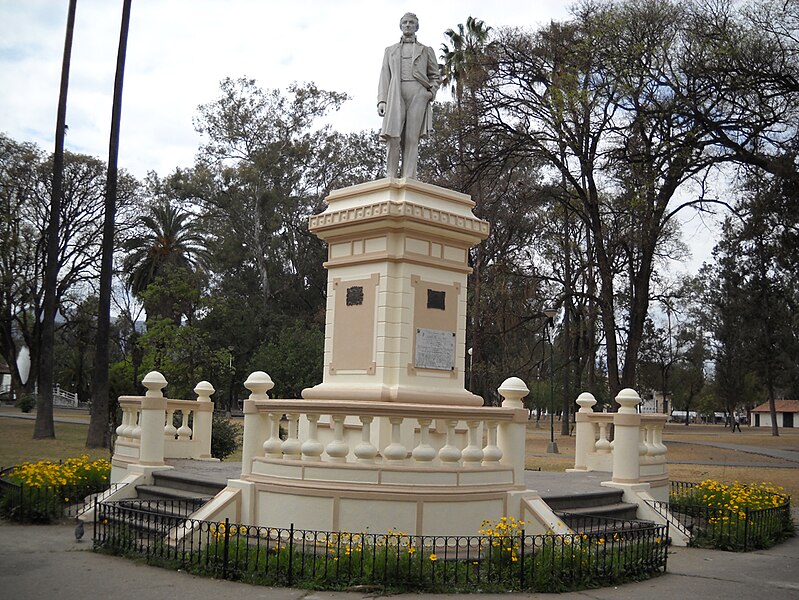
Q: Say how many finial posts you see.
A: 6